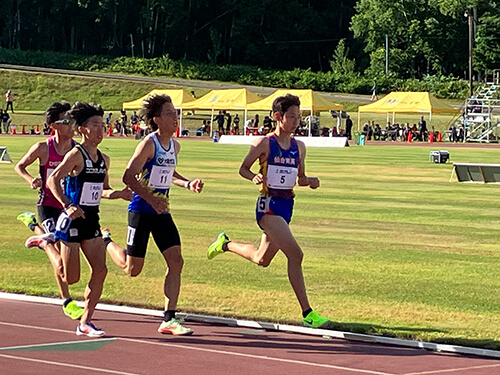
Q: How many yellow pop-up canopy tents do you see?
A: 4